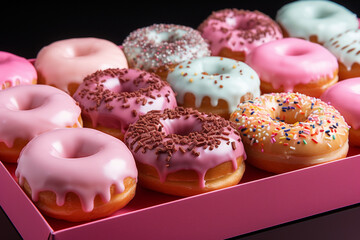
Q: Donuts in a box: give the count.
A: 14